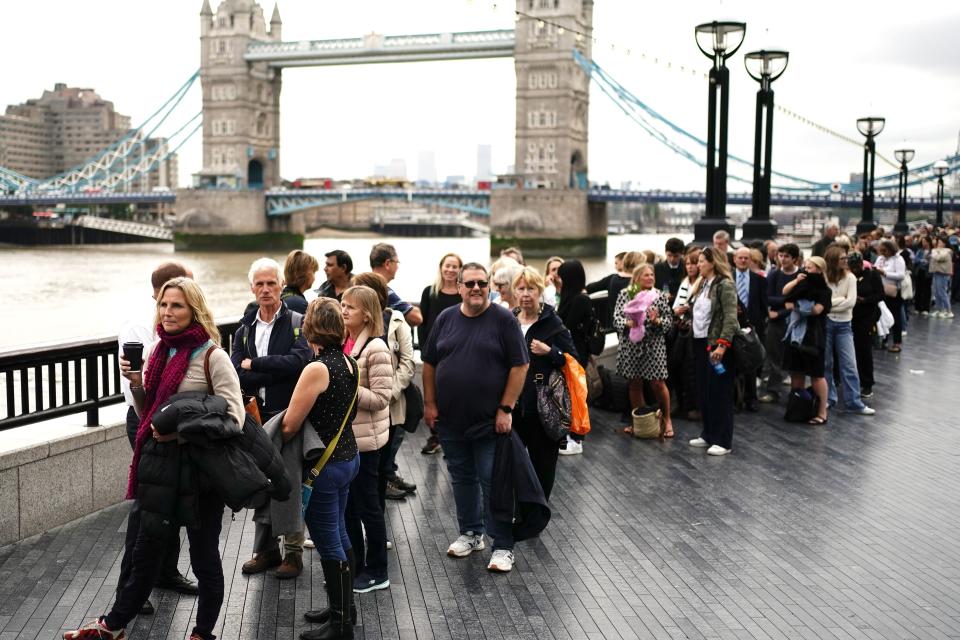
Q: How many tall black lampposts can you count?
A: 5